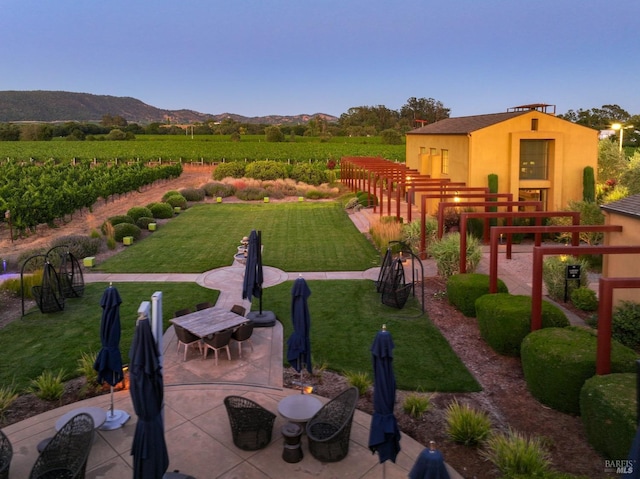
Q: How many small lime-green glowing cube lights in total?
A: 7